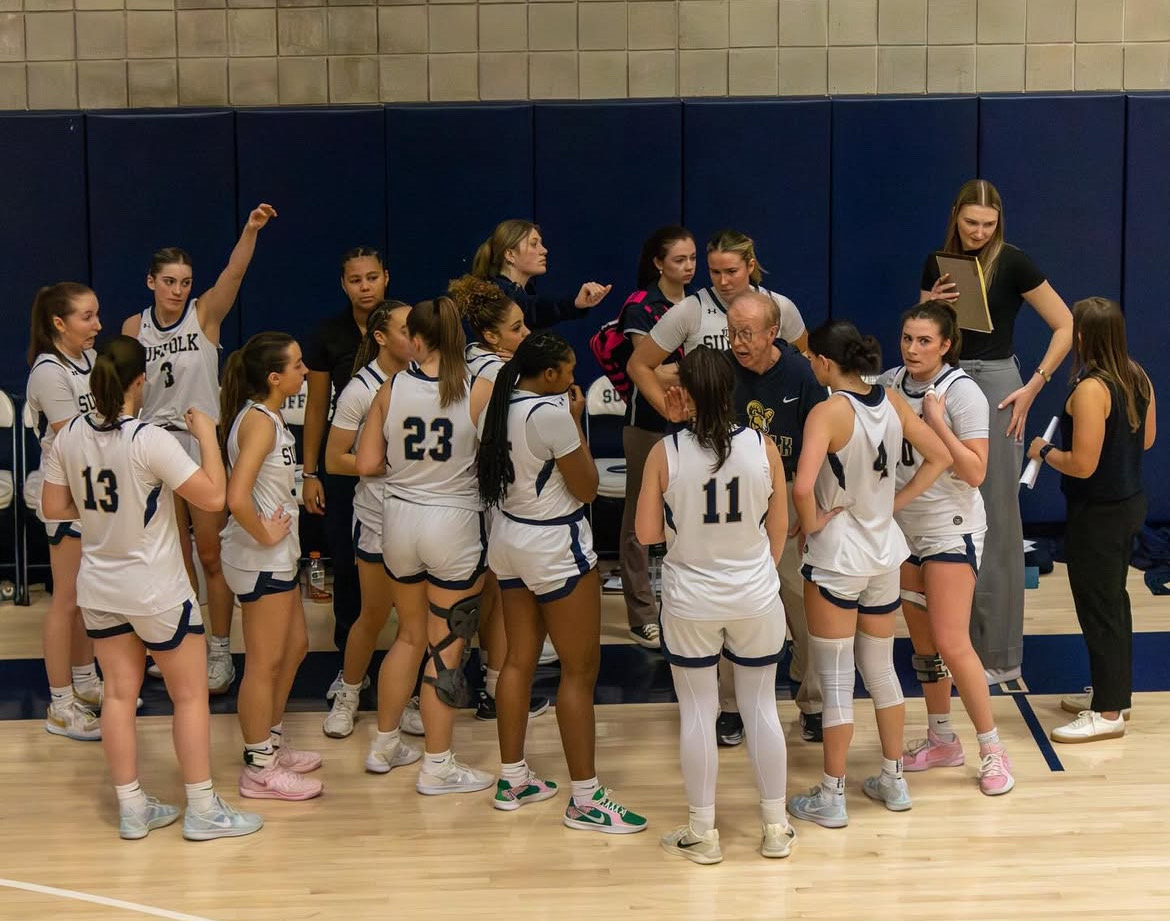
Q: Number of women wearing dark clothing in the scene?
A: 5